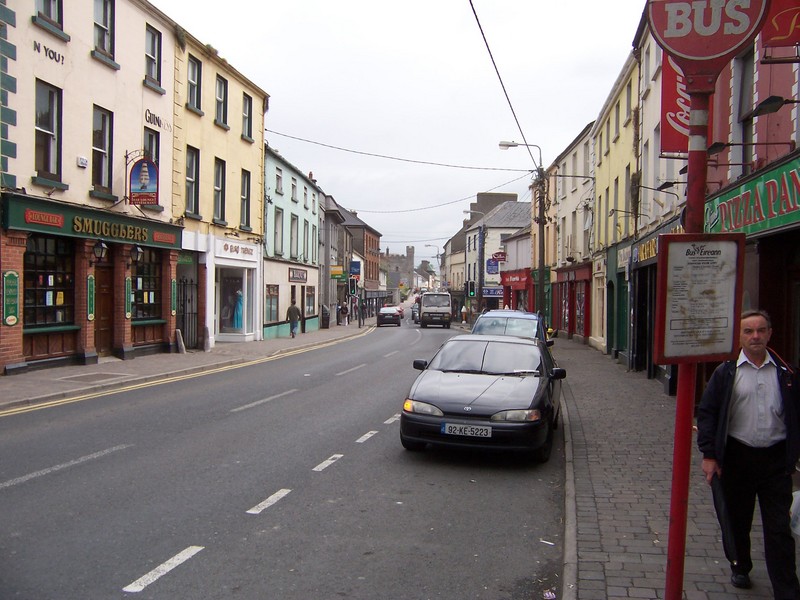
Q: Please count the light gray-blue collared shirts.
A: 1